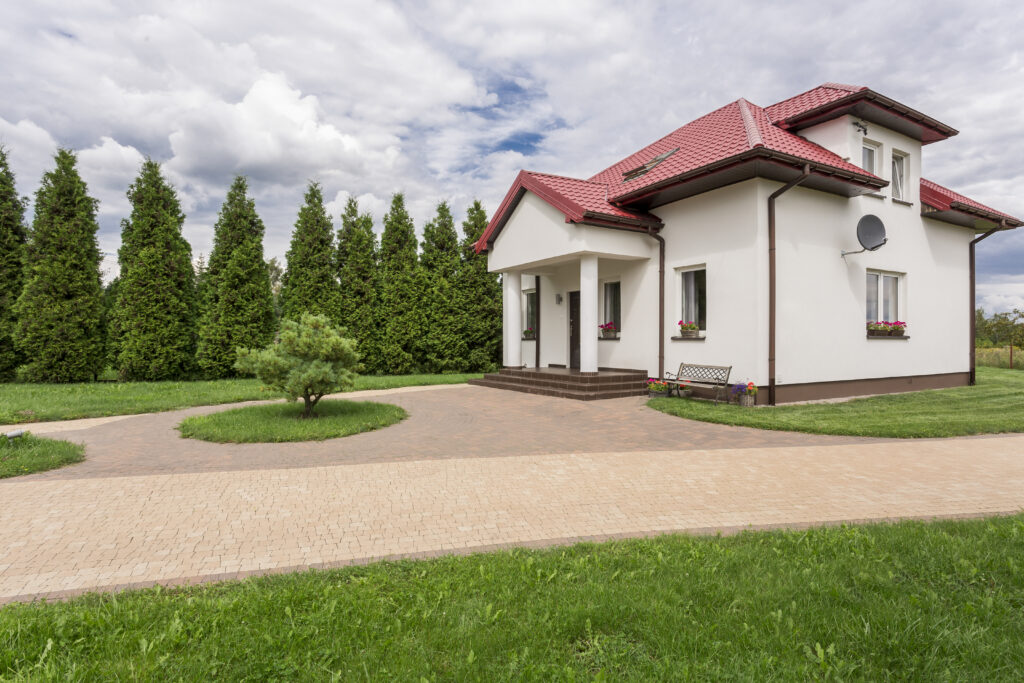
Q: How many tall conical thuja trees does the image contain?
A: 9